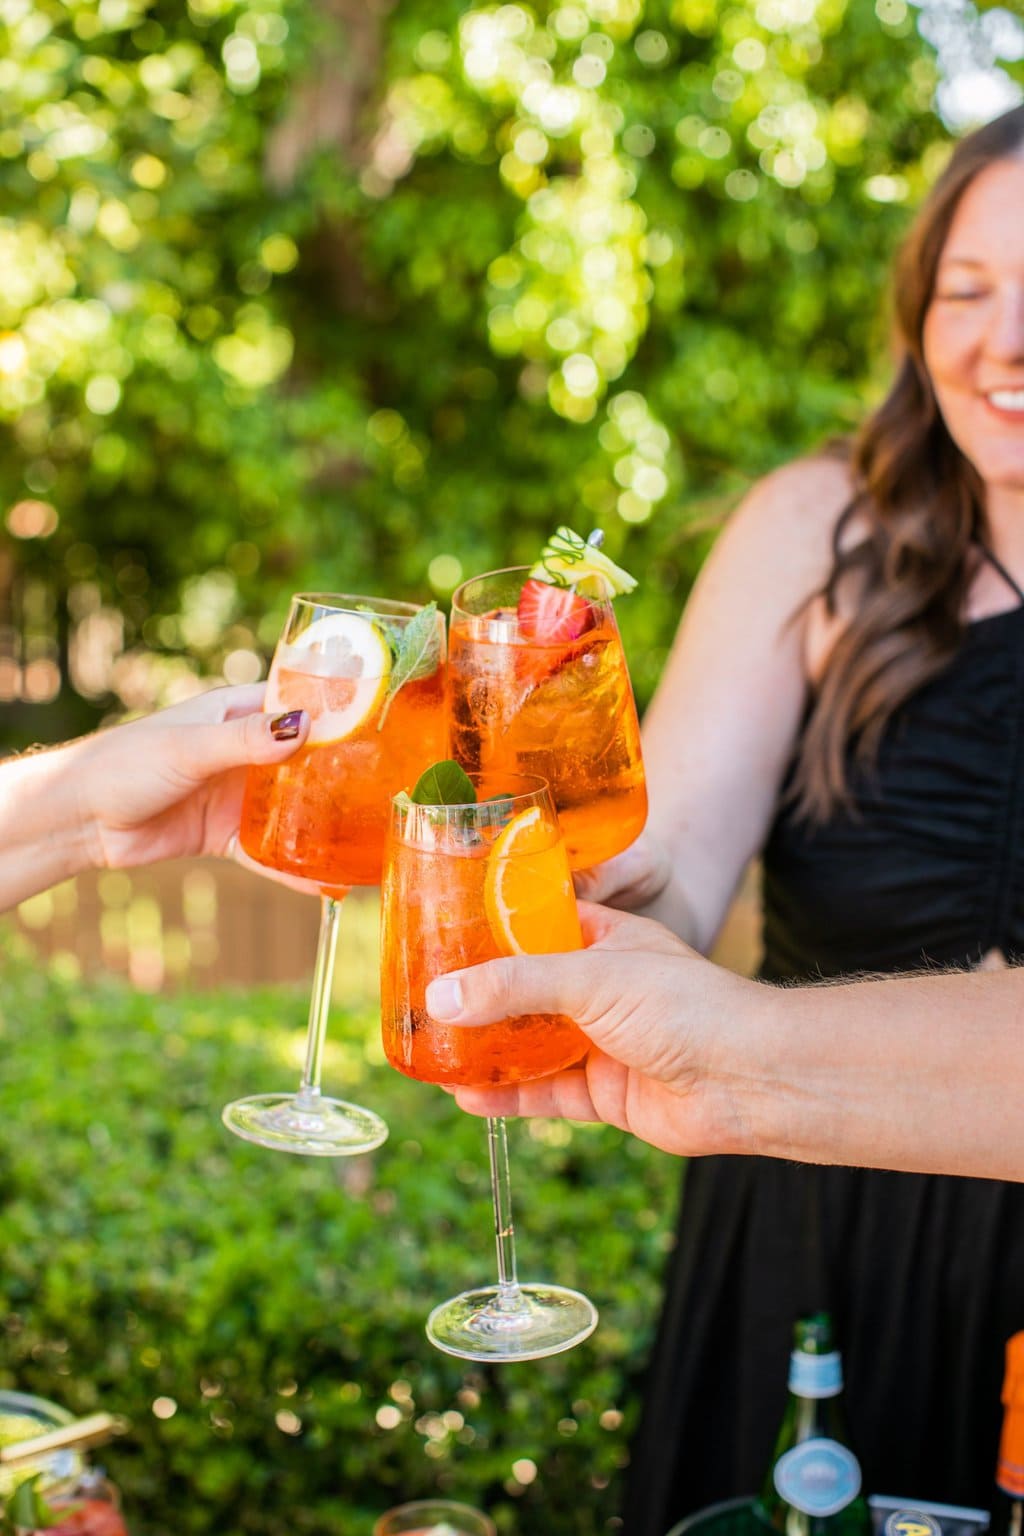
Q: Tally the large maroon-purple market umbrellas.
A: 0